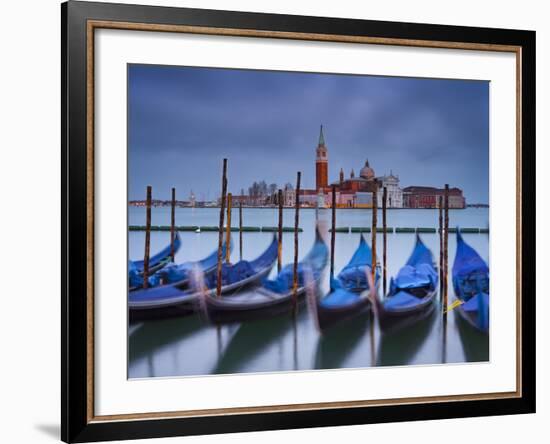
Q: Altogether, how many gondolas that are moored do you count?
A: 7